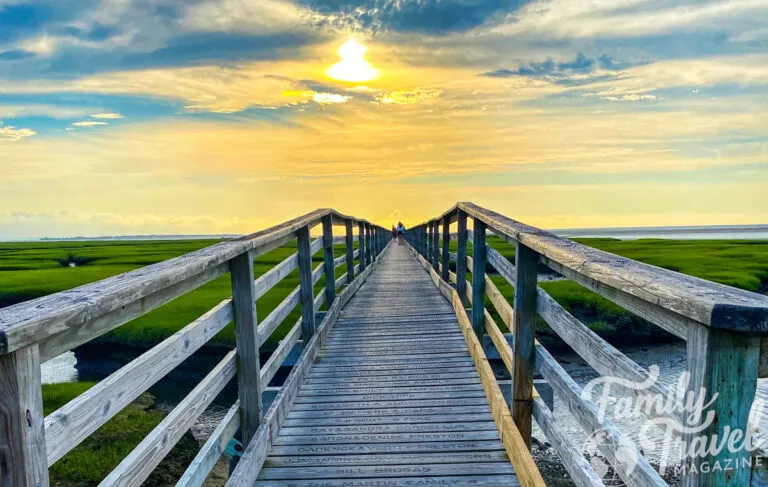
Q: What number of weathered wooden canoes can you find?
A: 0